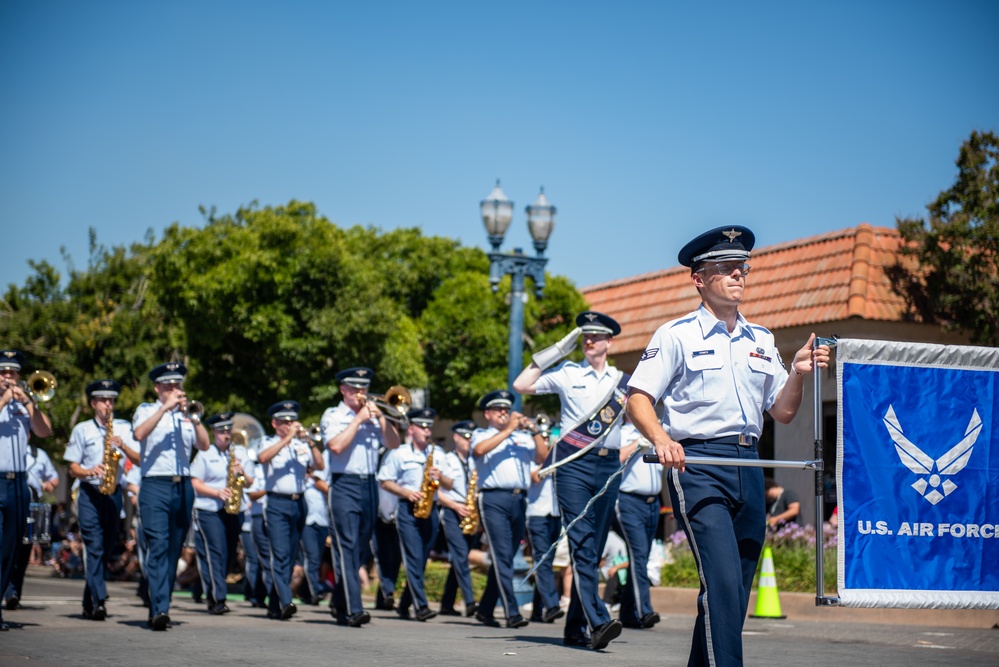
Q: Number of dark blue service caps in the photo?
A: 11